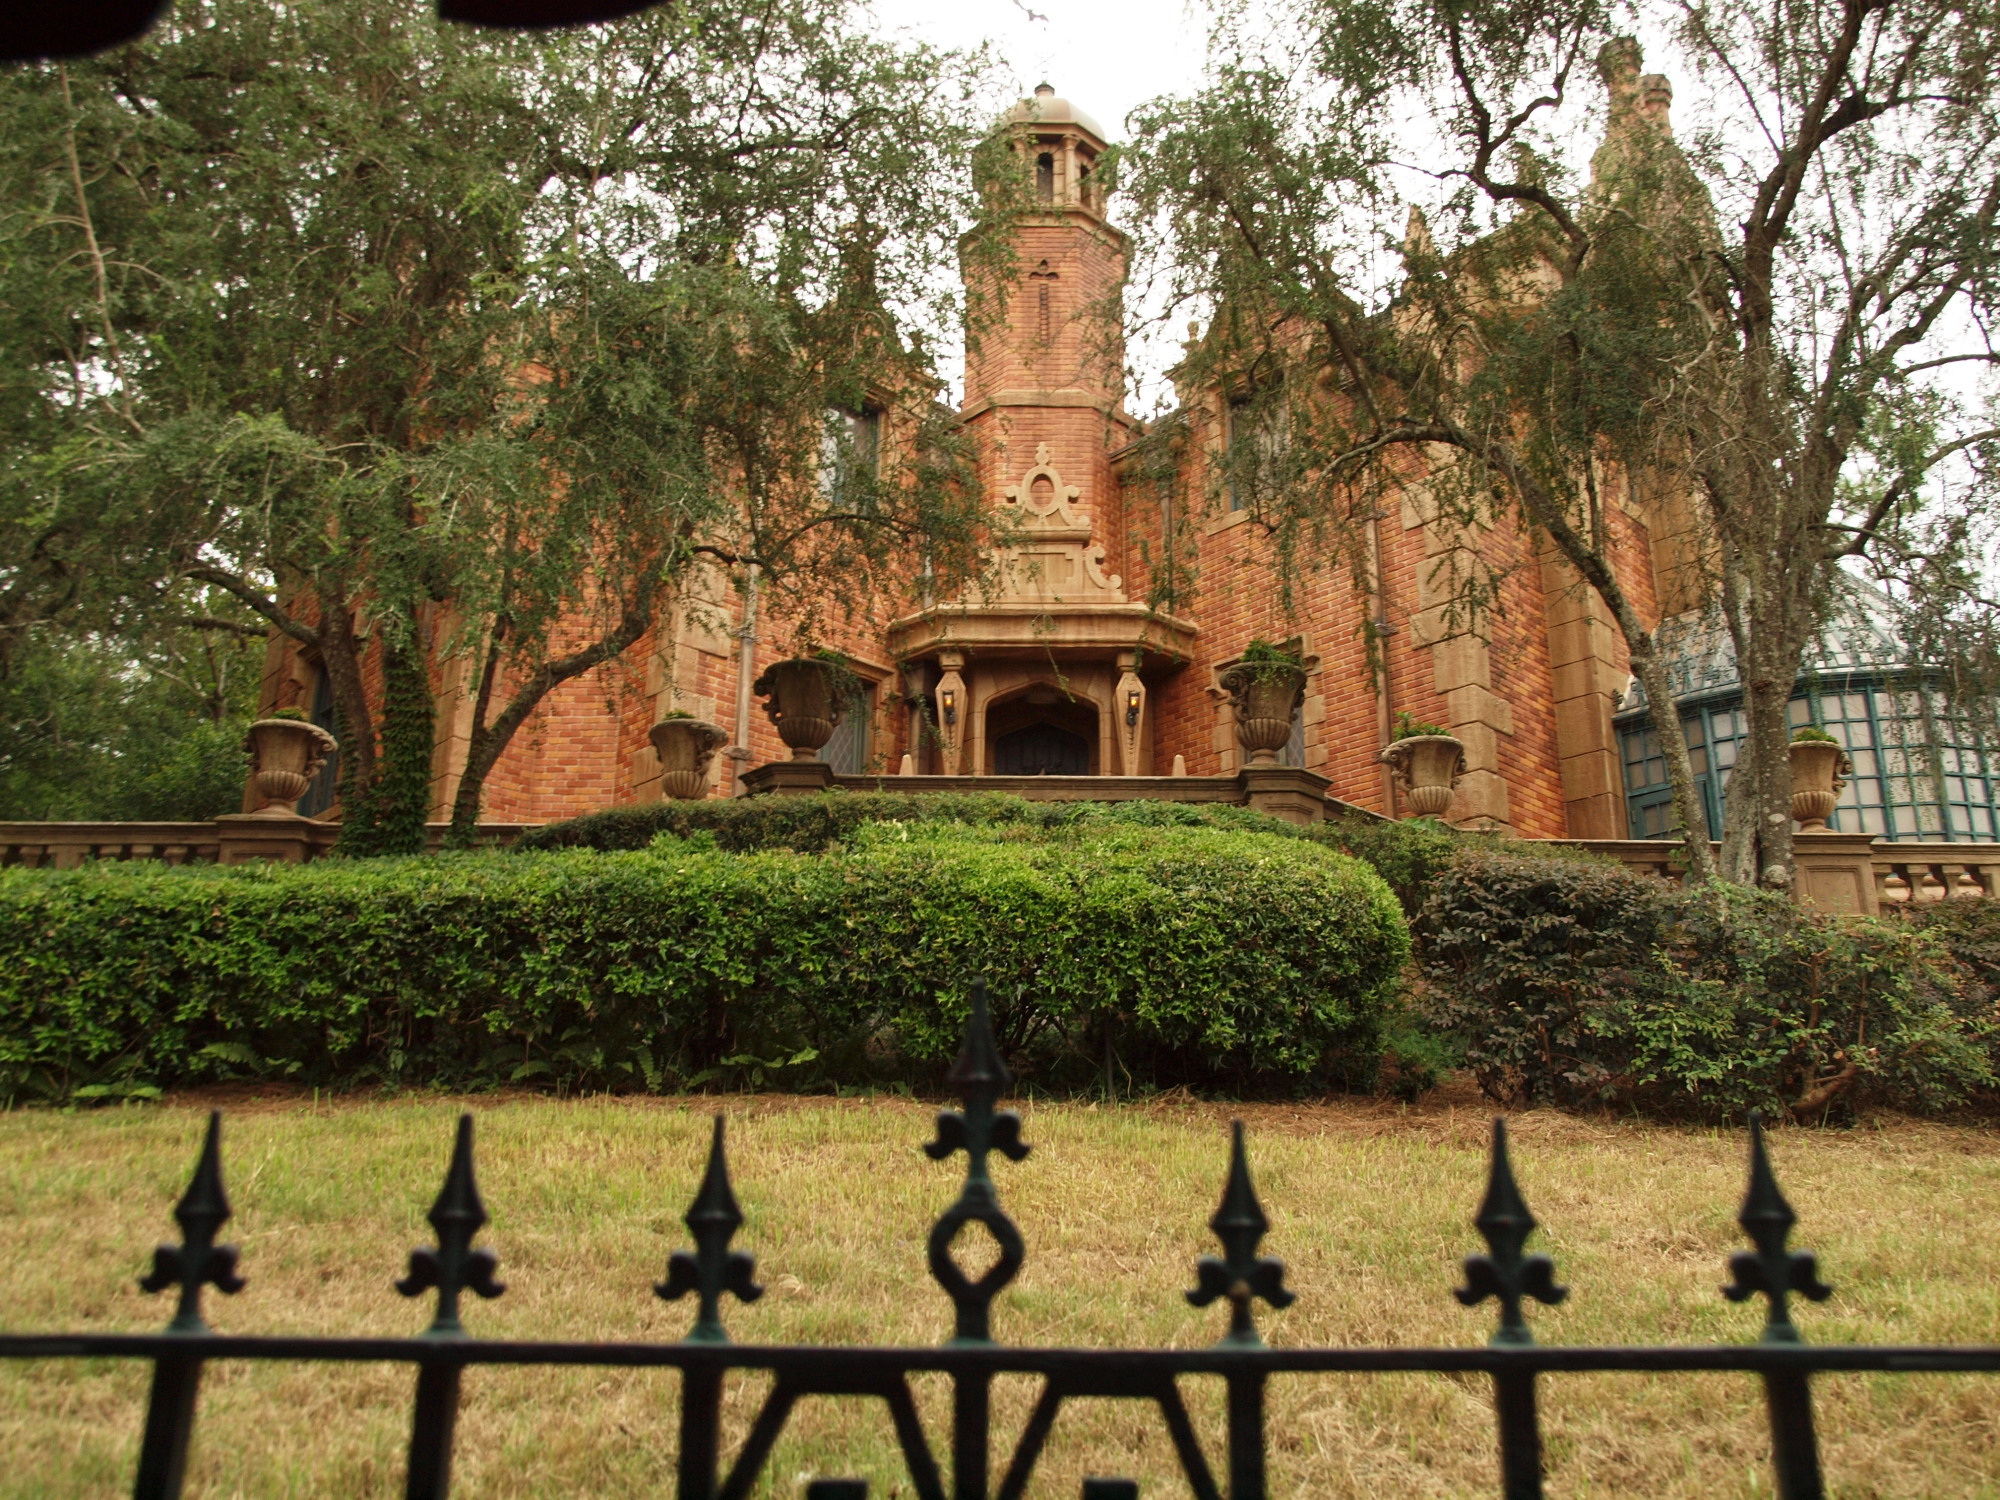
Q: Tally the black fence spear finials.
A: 7